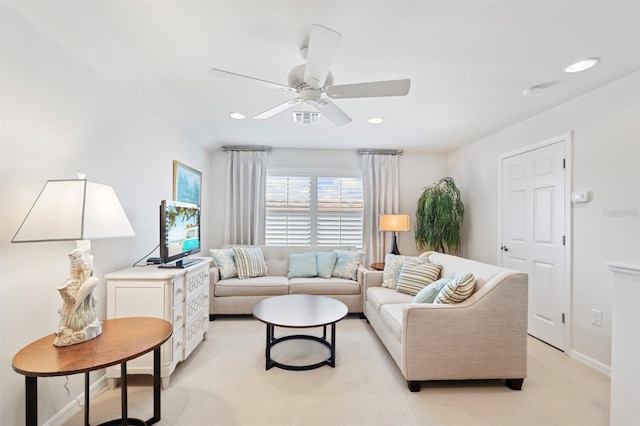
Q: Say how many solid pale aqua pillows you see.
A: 3